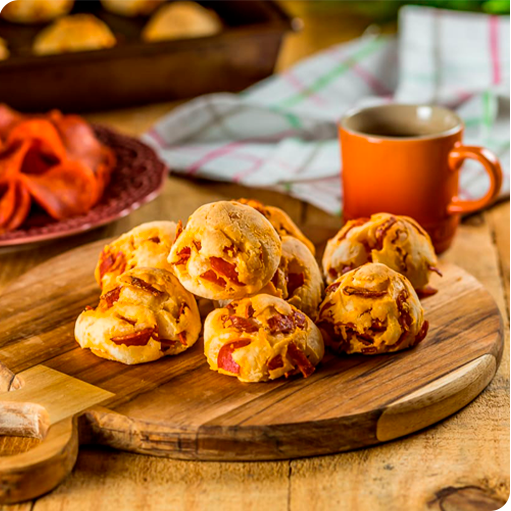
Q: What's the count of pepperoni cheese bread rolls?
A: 8